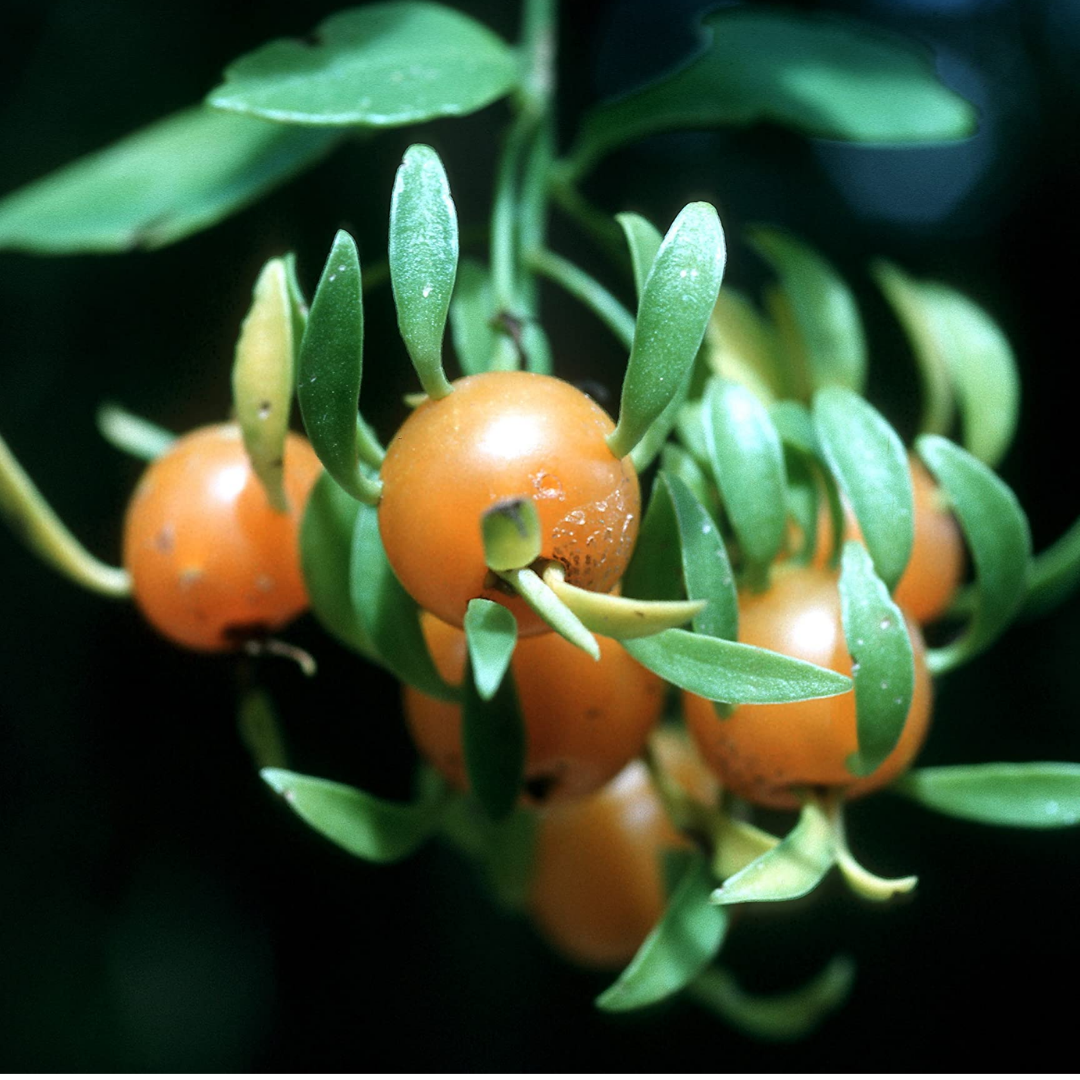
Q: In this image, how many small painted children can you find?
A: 0